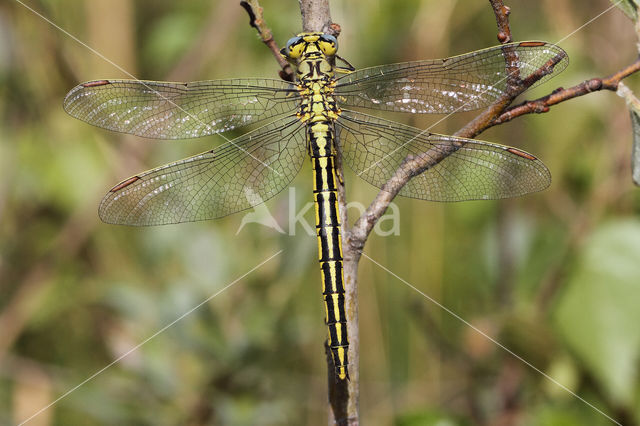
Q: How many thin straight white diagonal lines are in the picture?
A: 4